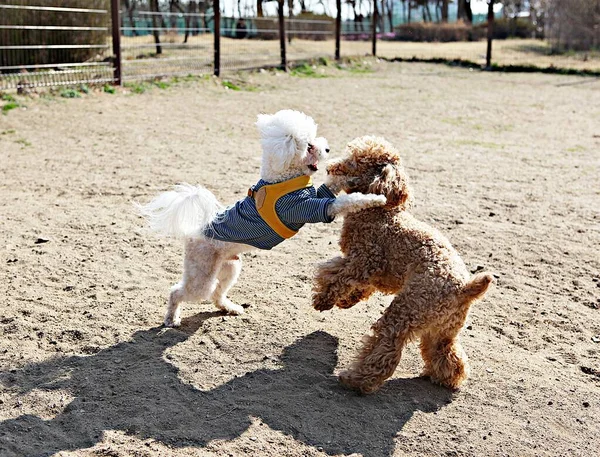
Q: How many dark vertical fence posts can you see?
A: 6